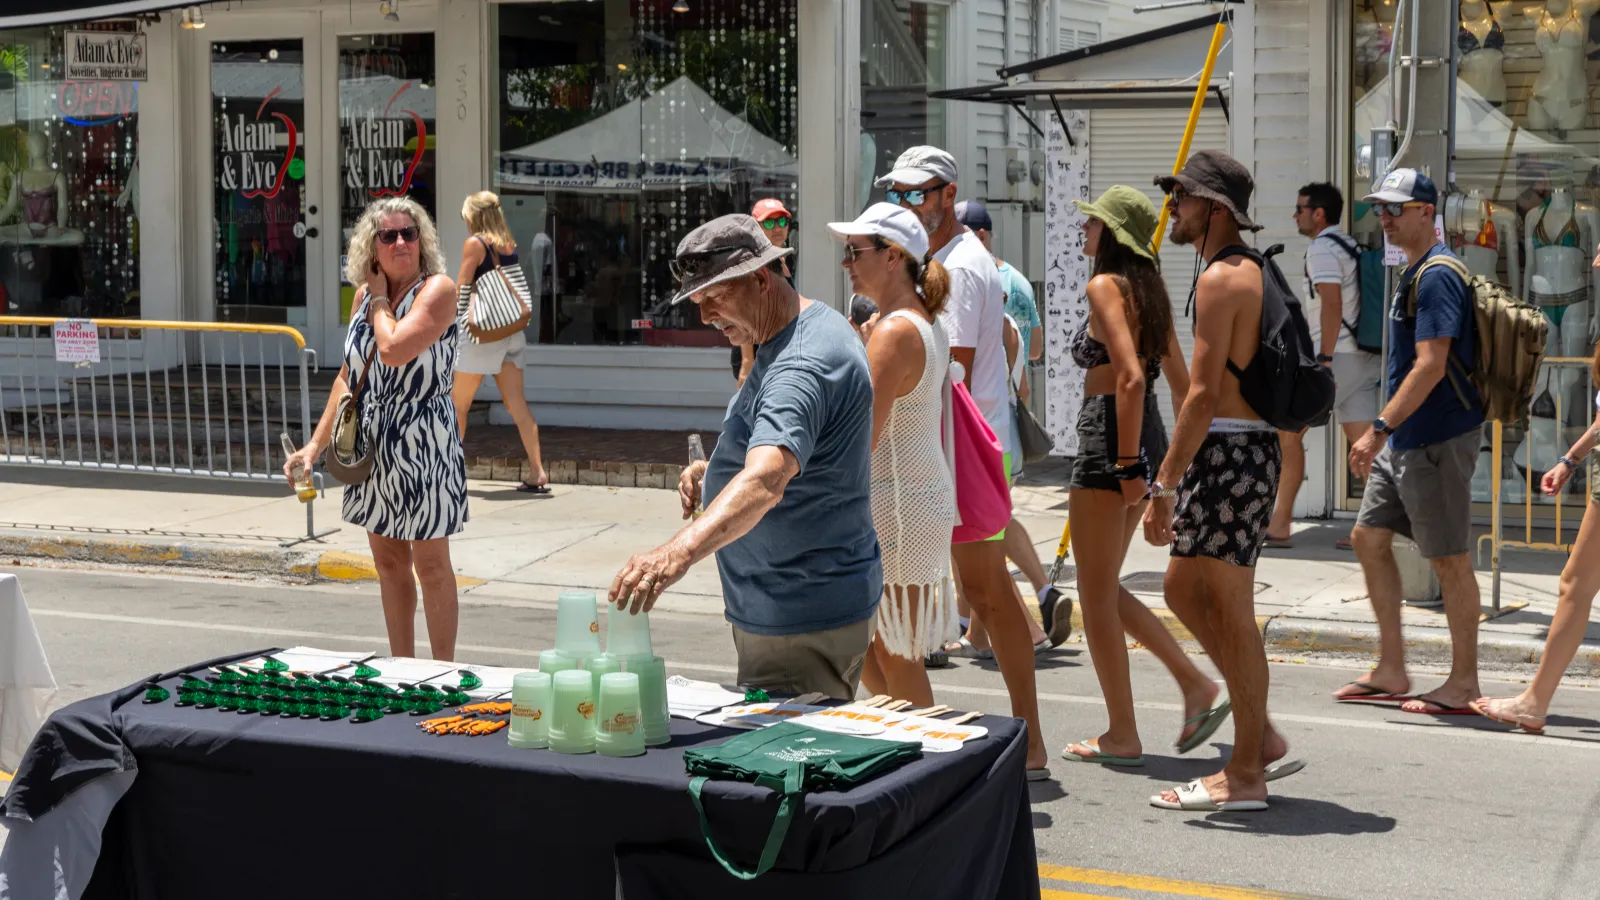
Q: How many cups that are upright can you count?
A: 0